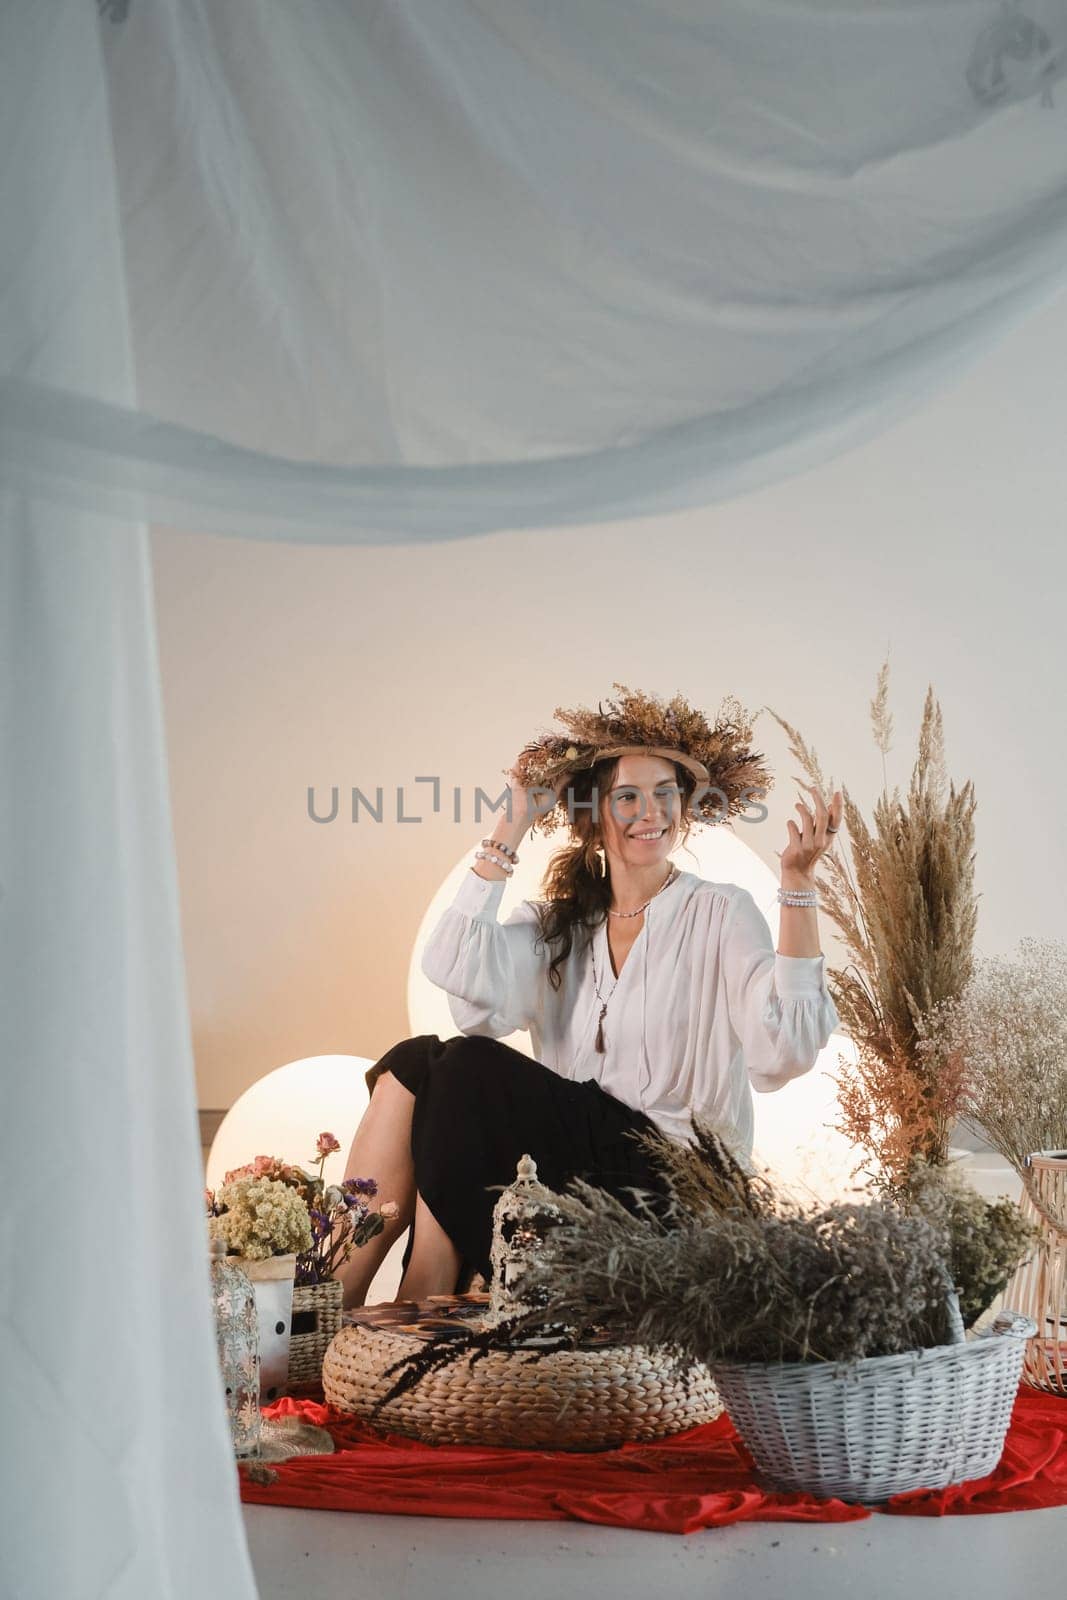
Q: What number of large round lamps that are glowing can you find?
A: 3